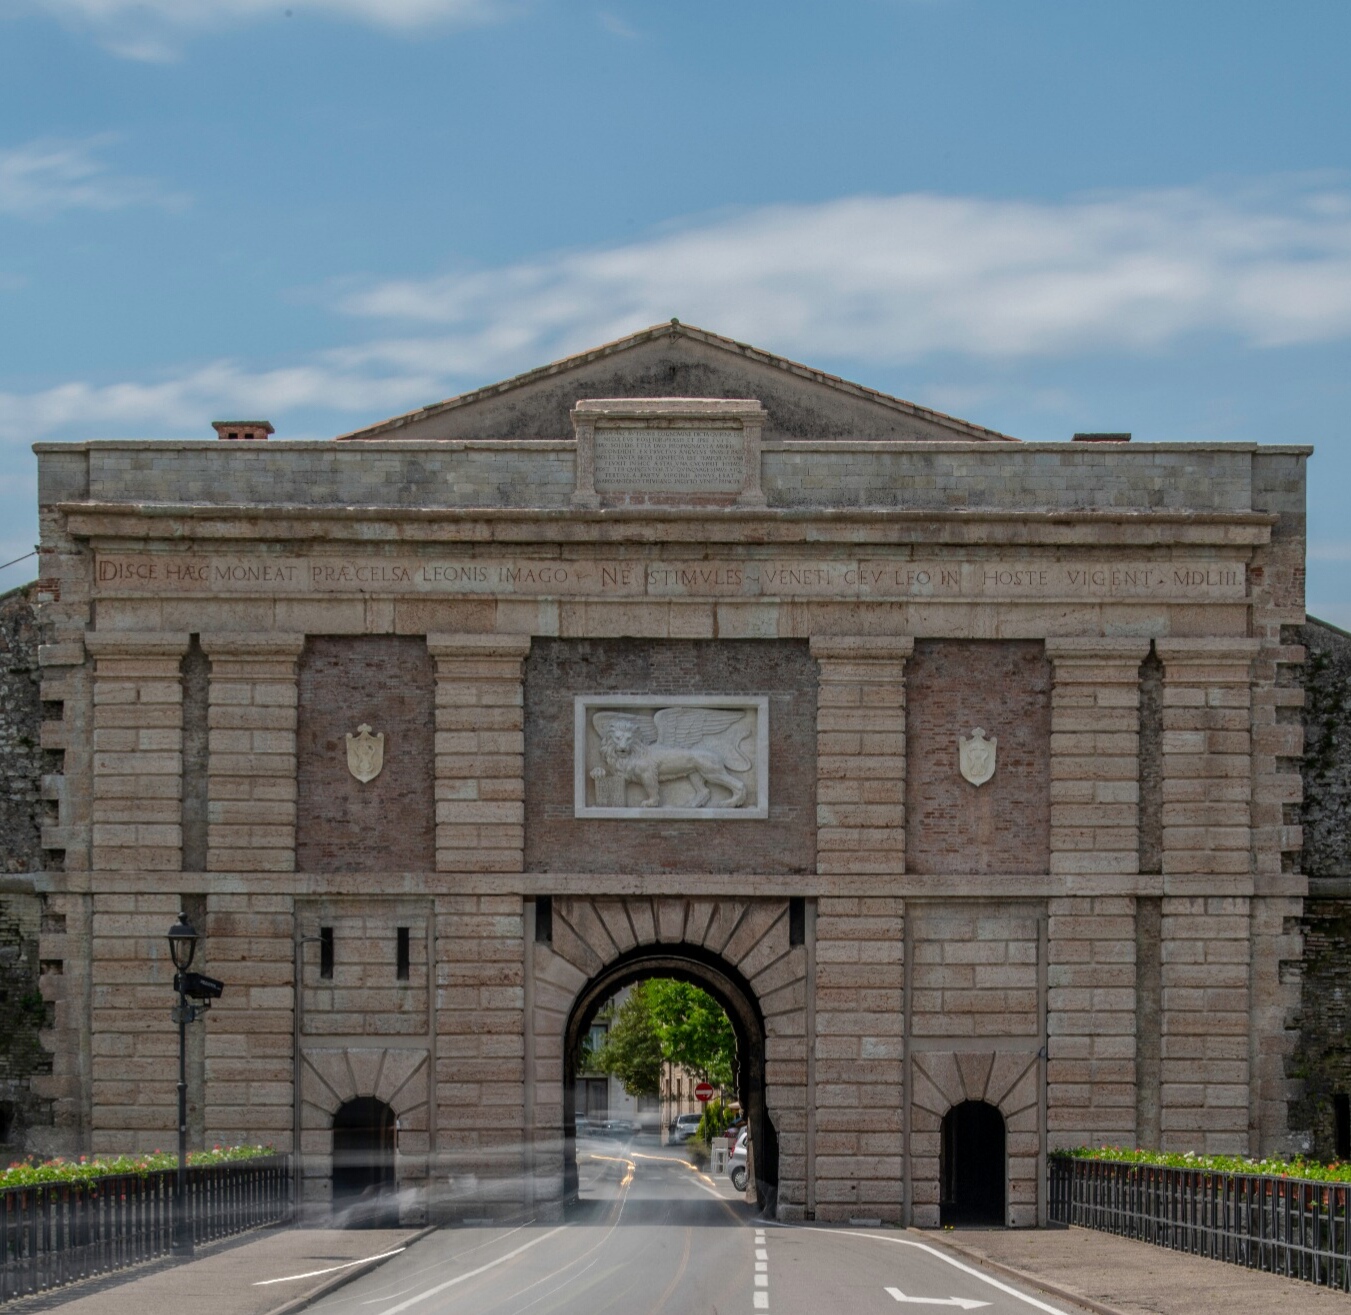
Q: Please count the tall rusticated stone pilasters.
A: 6